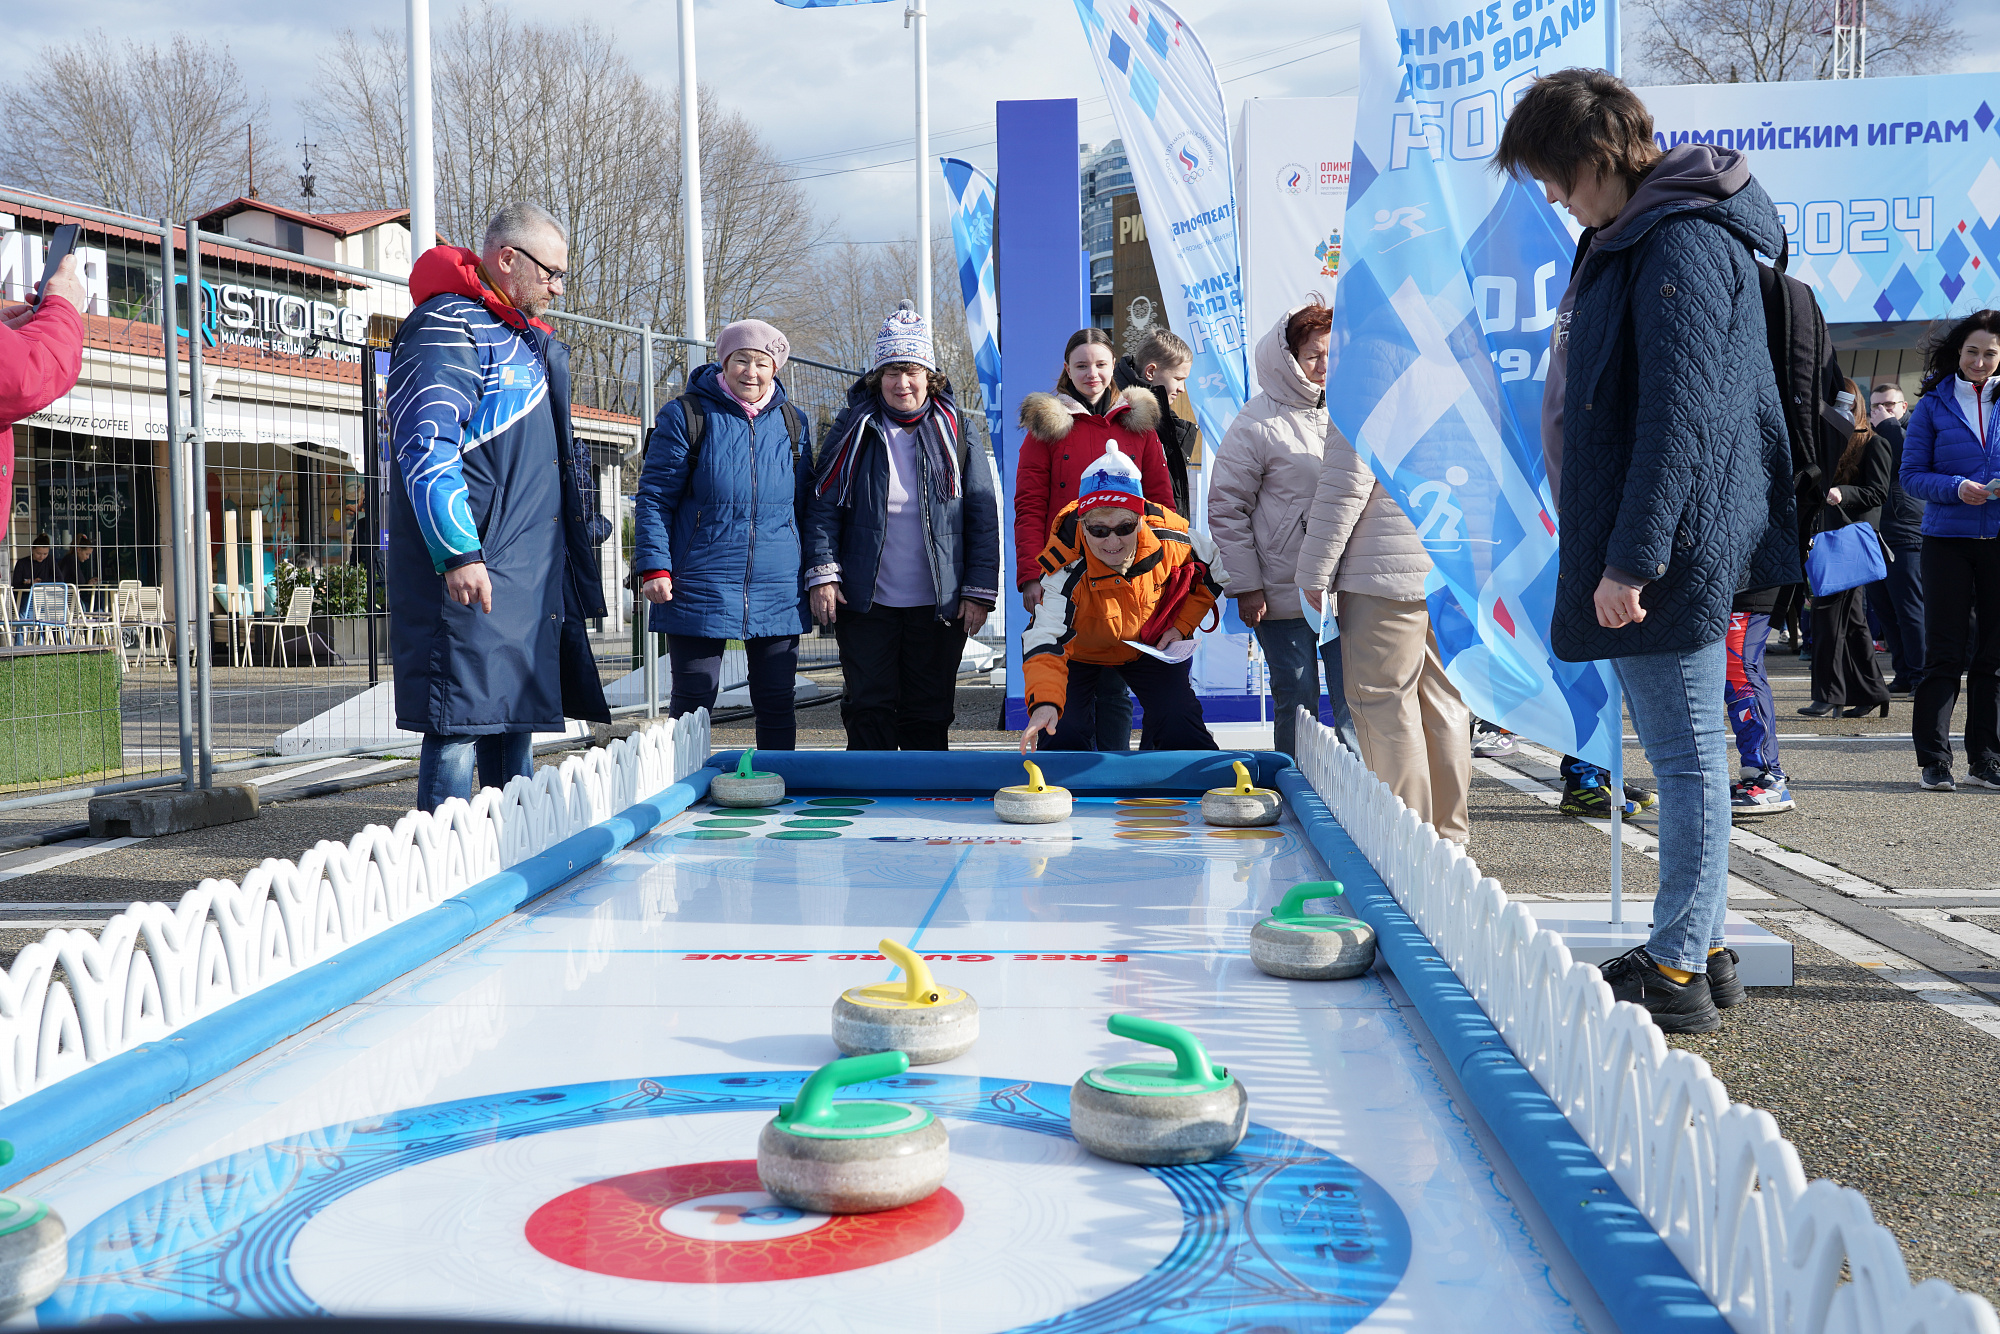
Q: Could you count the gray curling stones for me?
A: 8